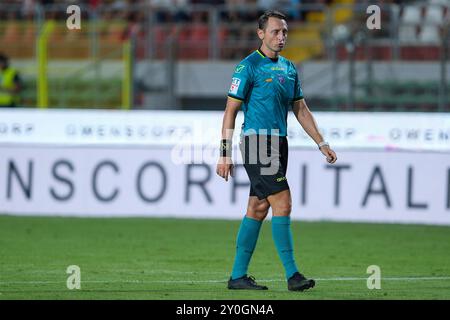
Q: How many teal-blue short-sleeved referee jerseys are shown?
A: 1